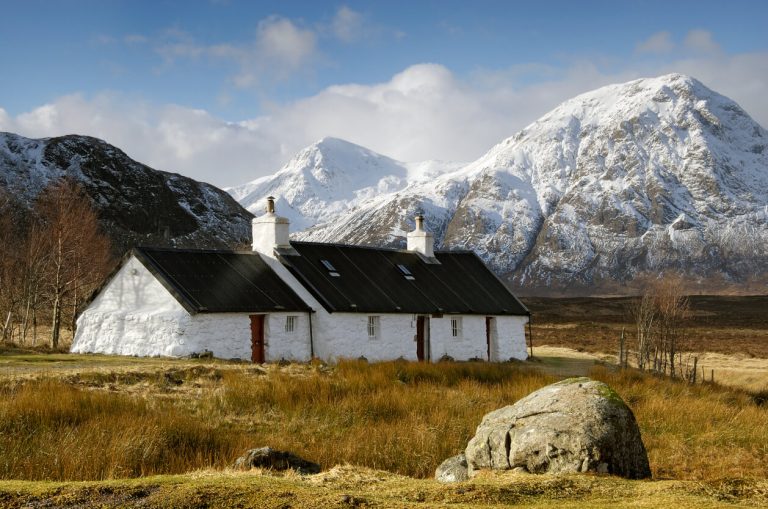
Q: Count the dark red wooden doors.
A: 3